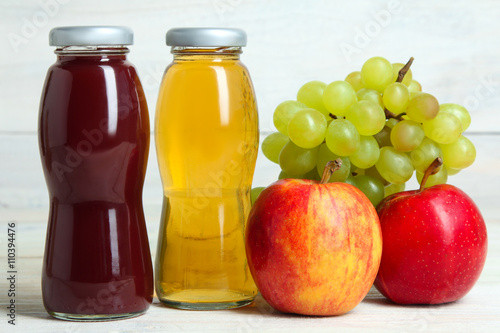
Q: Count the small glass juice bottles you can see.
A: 2